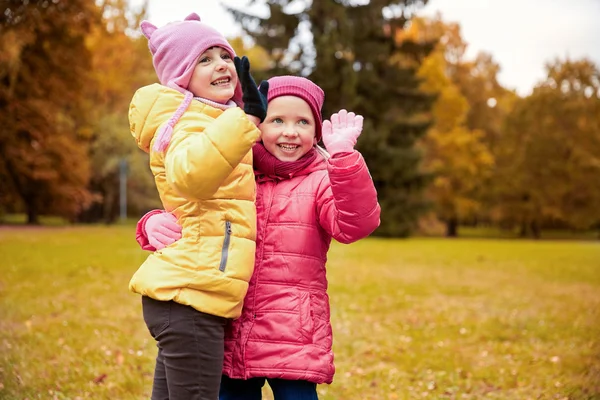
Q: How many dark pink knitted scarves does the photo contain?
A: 1